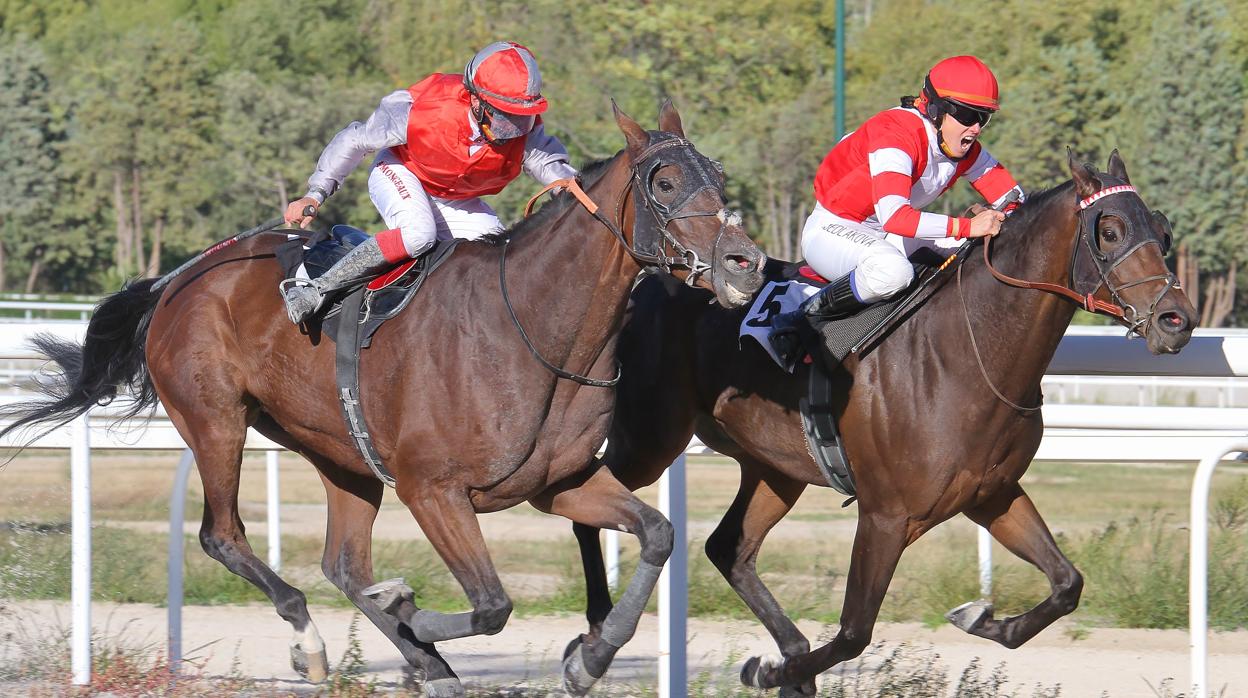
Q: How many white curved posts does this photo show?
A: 2